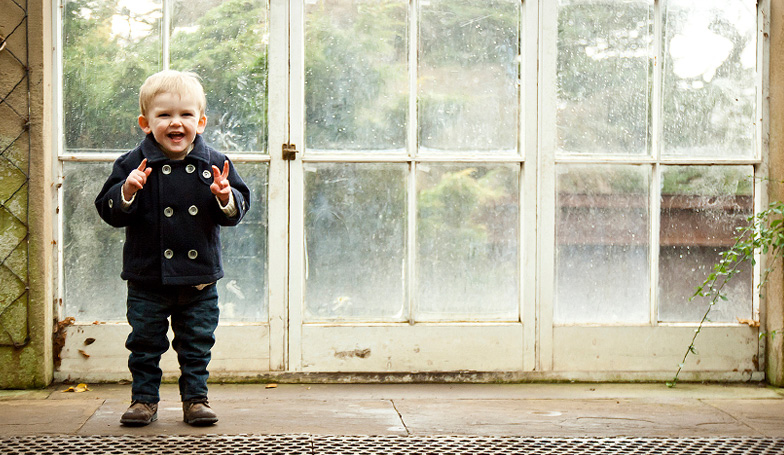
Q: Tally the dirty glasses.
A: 12